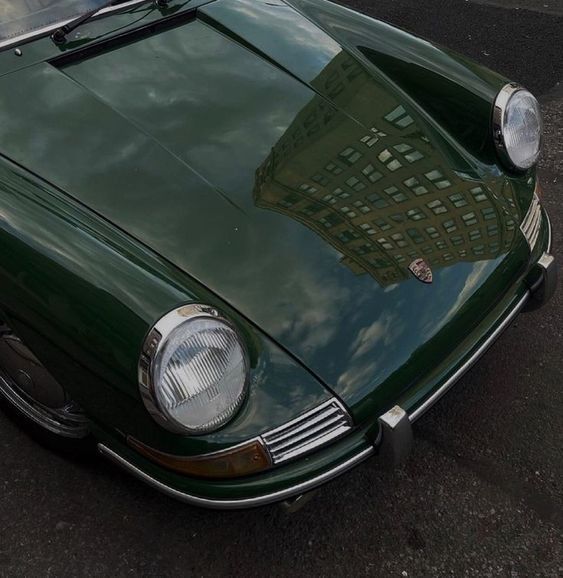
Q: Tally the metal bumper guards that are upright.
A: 2